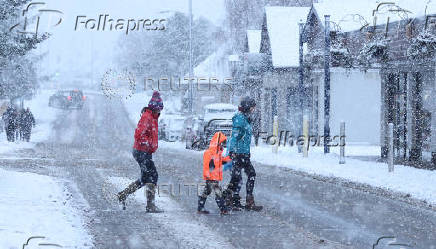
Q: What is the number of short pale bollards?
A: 4